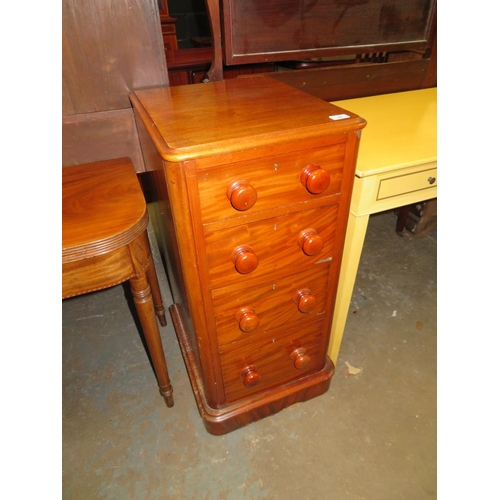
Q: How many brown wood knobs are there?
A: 8